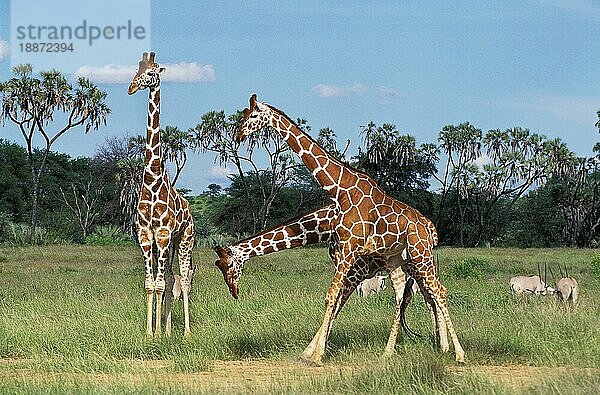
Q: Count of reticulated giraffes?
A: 3